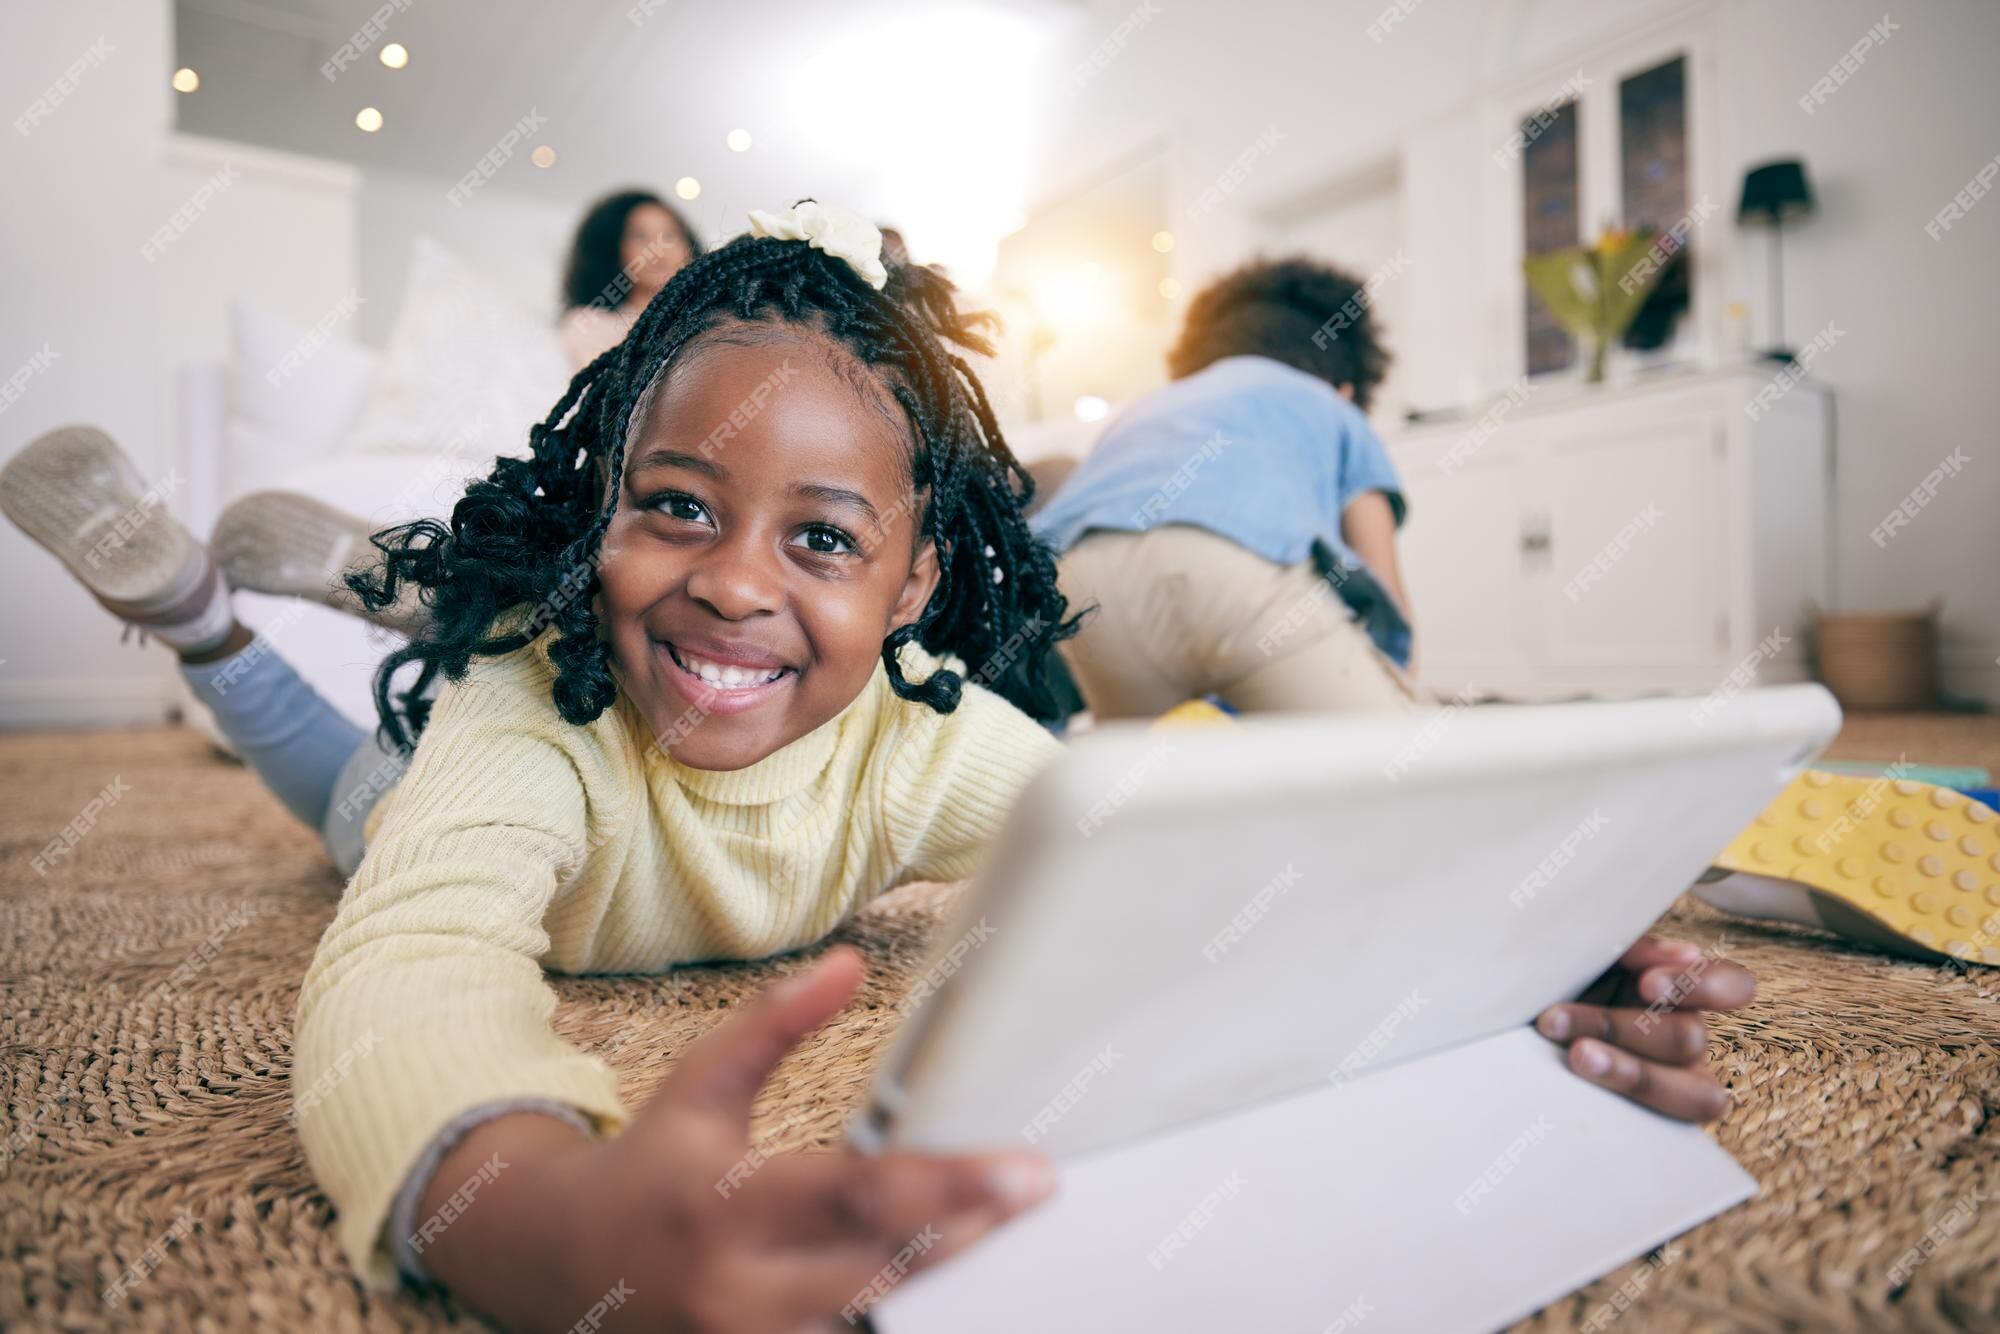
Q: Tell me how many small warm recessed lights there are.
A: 6